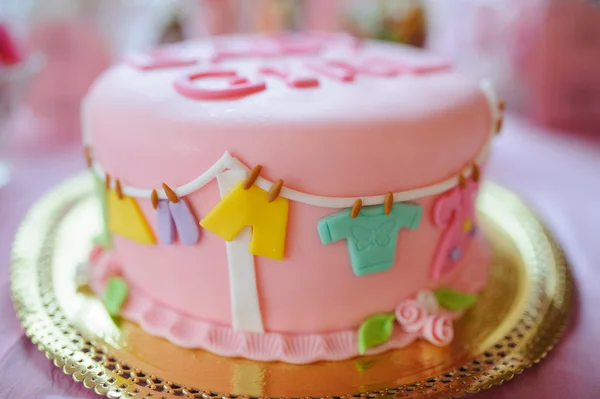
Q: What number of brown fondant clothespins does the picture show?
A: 13